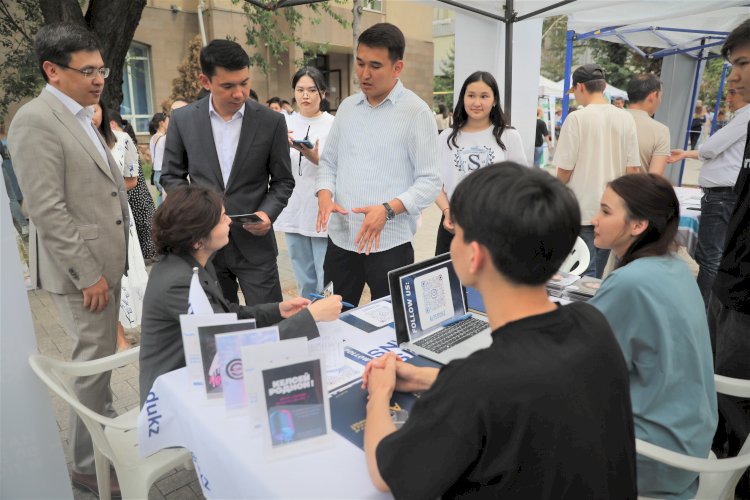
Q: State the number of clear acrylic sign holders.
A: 5